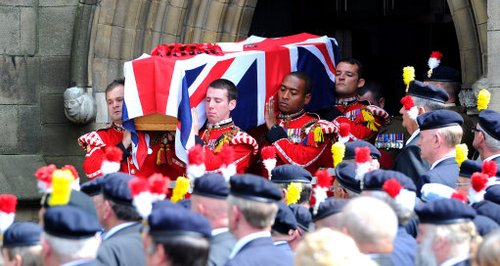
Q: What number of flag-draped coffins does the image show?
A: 1